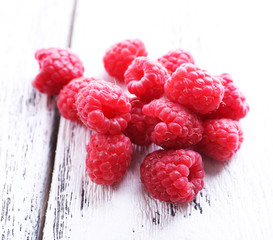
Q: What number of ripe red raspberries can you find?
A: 13